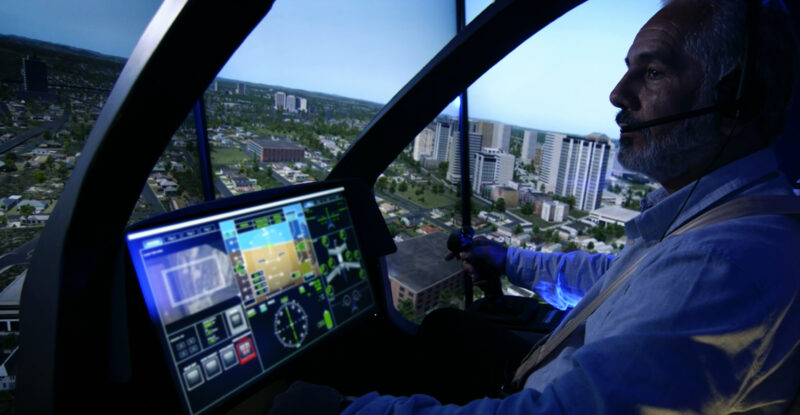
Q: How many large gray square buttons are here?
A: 4